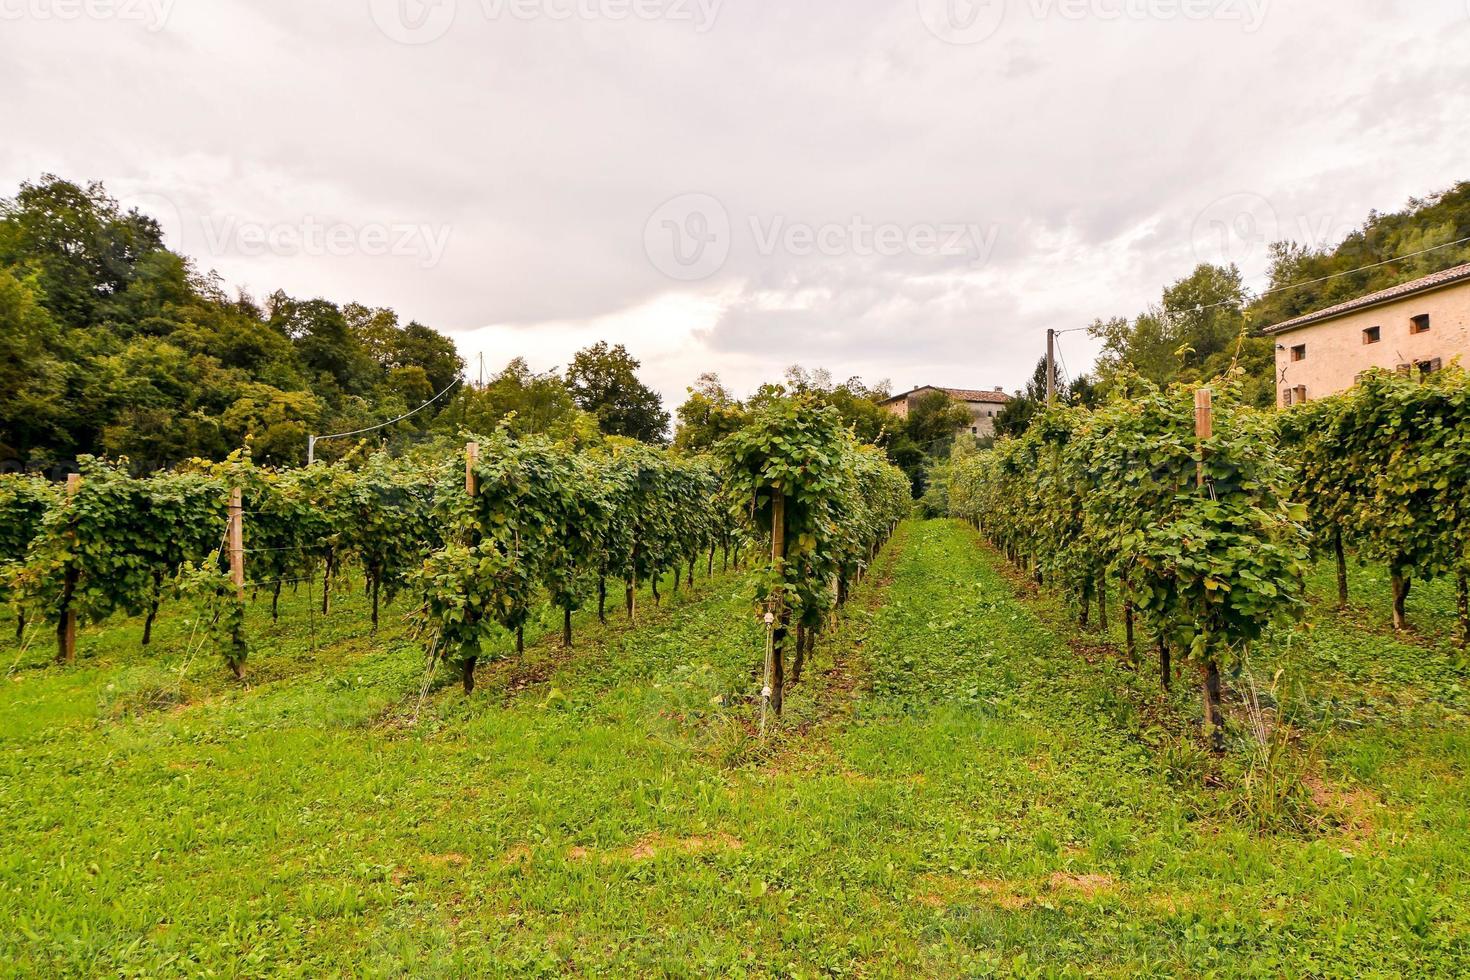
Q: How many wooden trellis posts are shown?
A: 5